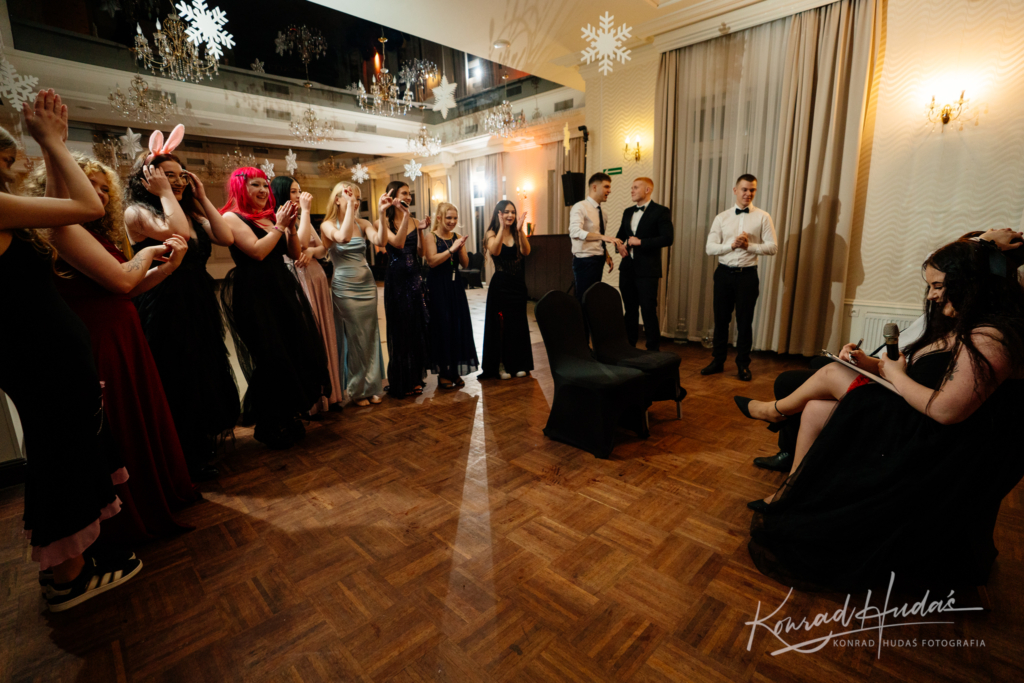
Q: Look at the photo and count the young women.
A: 10